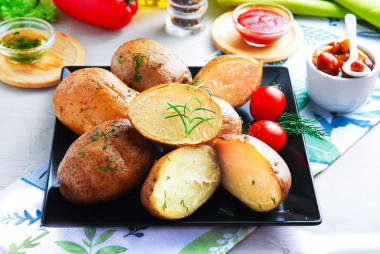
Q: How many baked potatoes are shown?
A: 8